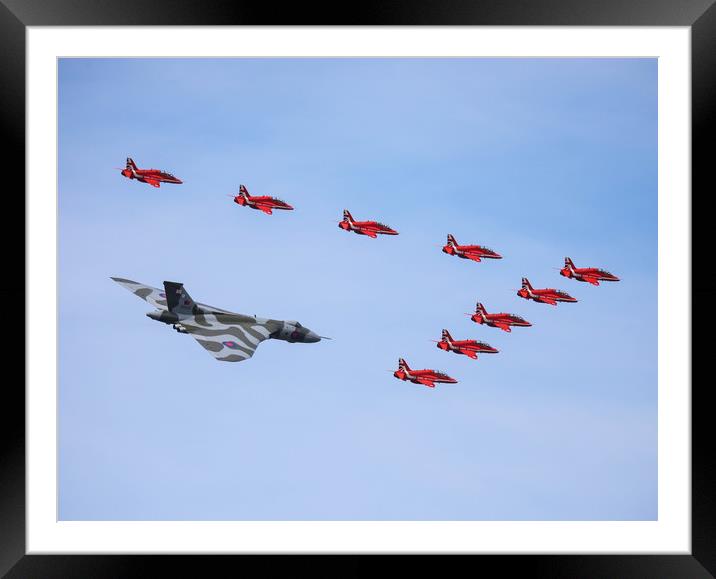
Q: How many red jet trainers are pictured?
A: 9